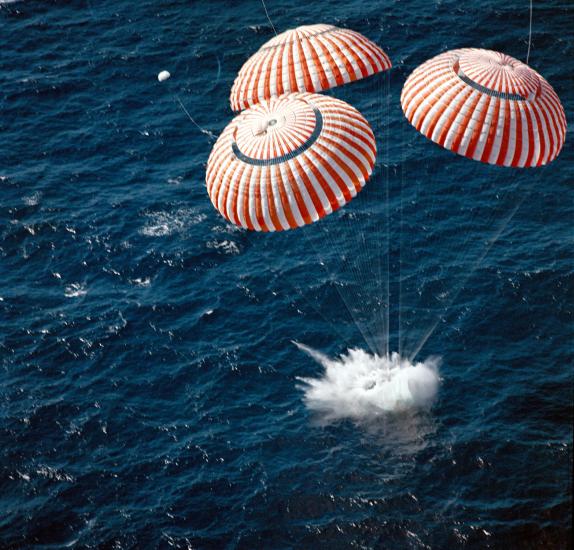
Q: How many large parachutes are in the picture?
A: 3